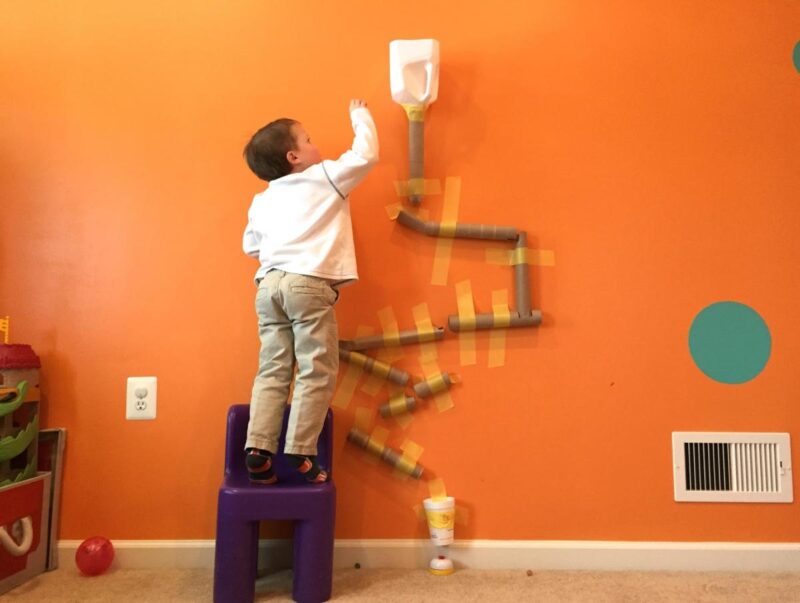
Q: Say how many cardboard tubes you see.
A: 9